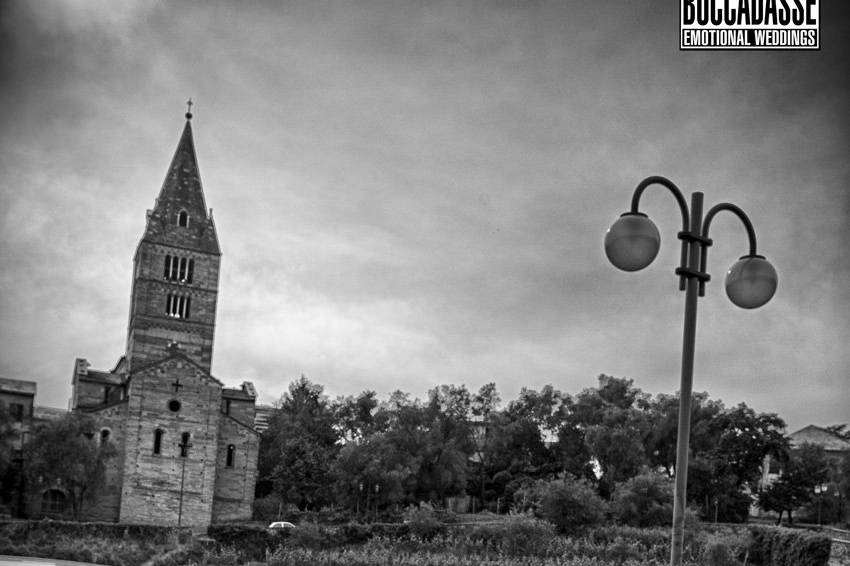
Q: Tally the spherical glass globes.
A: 2